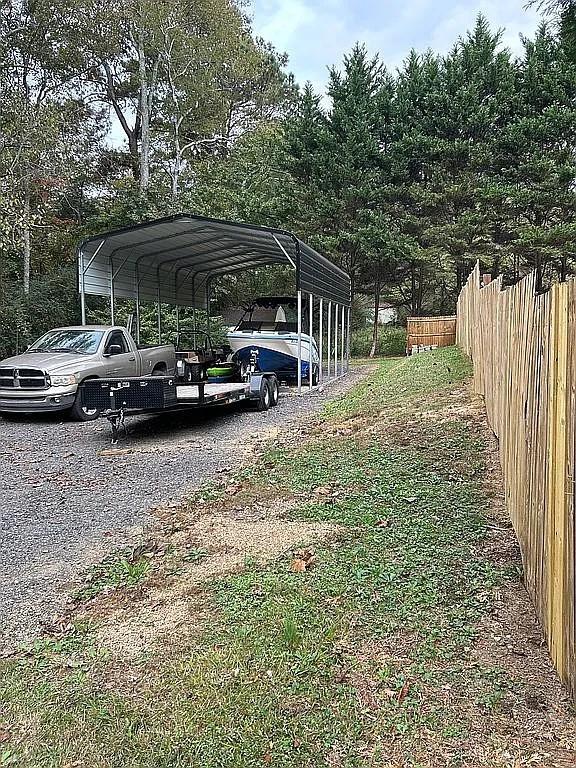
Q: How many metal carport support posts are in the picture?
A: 14